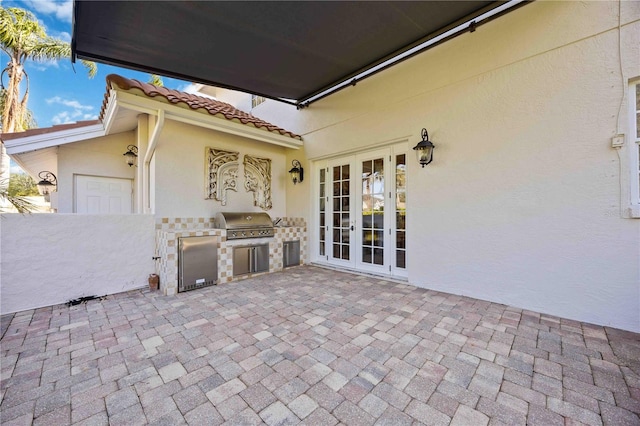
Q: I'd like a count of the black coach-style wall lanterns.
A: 4